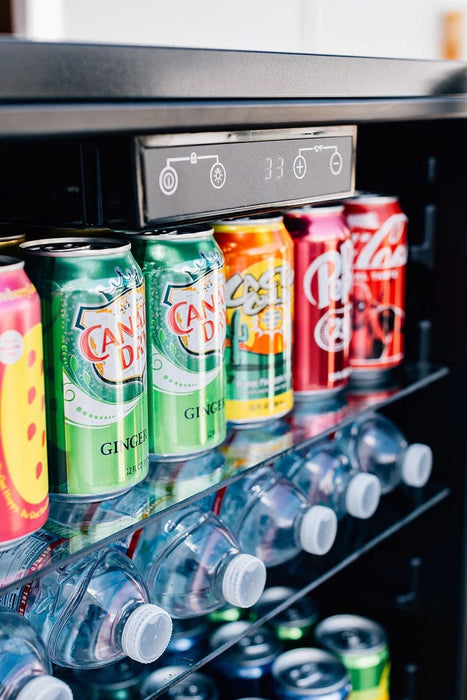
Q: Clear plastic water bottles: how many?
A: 6